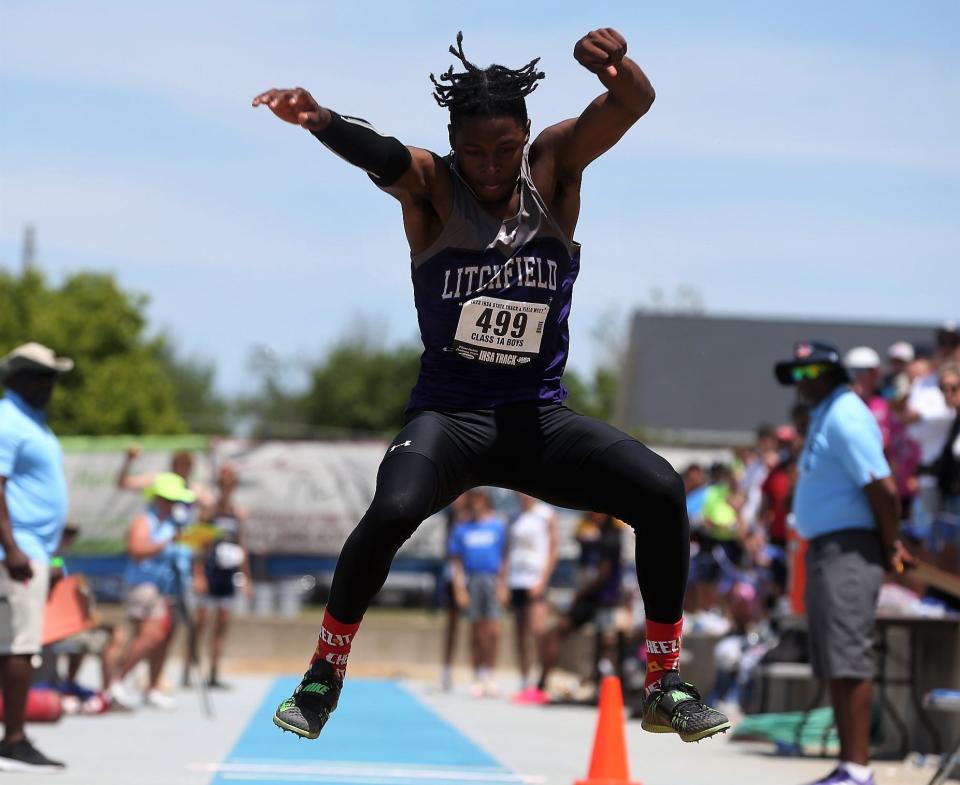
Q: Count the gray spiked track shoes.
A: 2